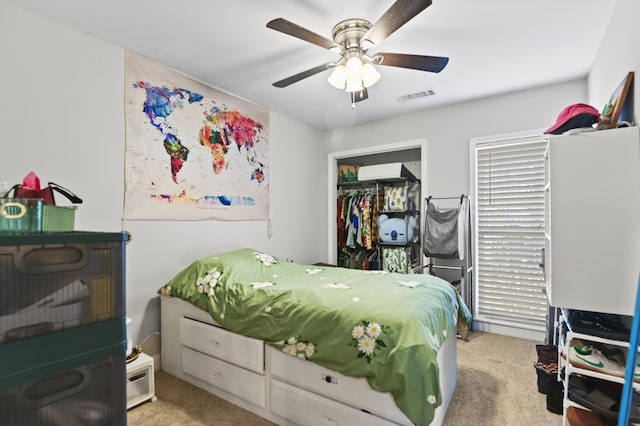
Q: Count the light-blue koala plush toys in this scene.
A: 1